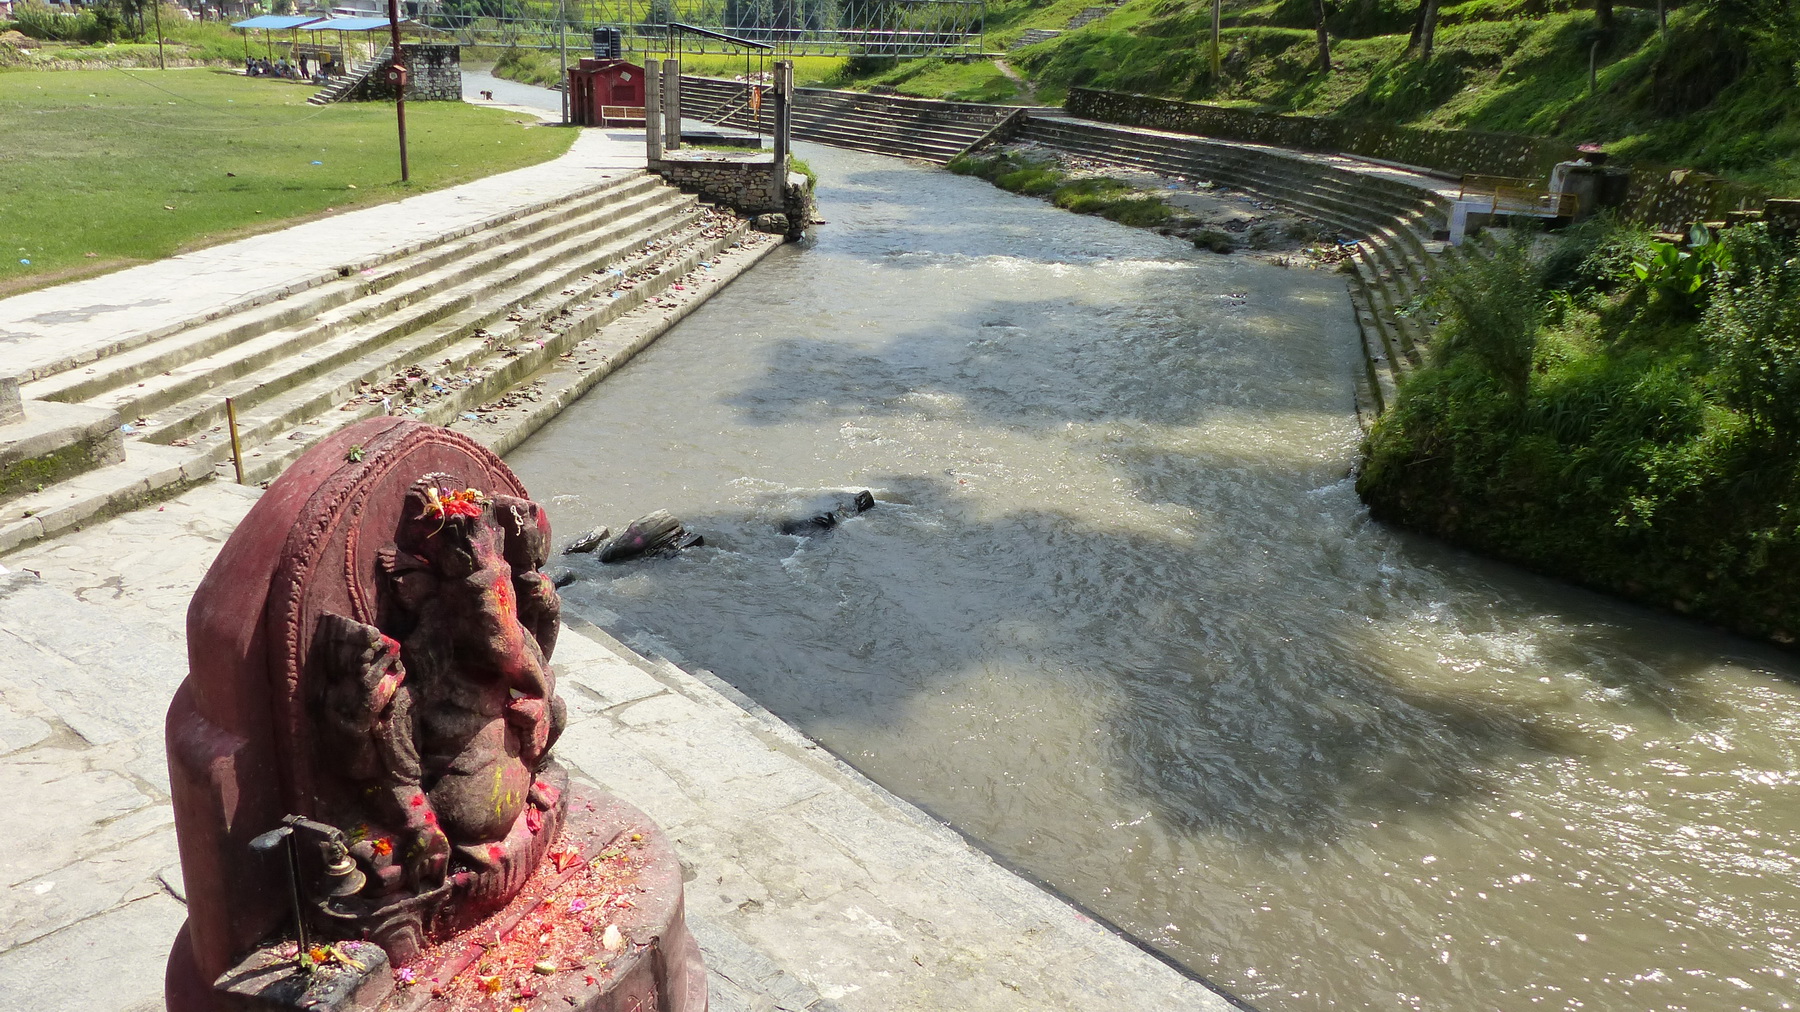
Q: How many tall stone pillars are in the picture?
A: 4